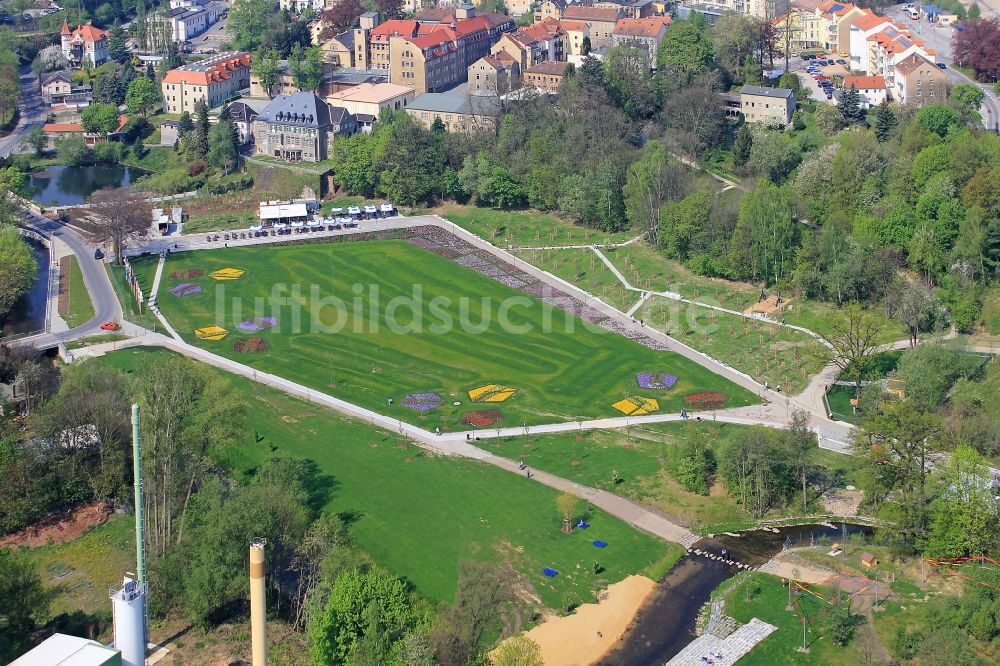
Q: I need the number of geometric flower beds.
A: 12